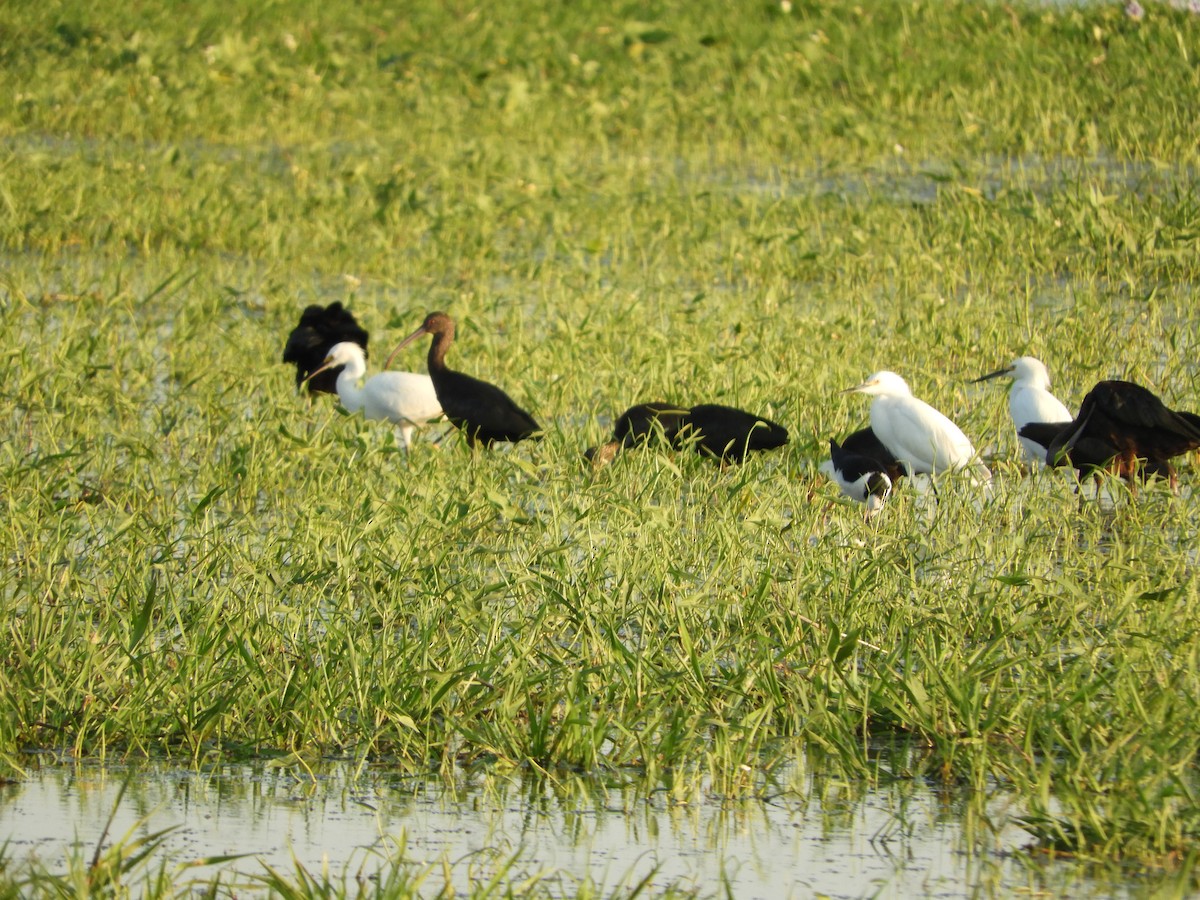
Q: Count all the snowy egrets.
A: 3